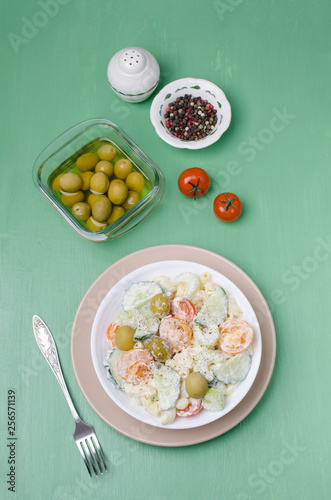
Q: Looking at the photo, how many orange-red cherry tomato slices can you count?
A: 6